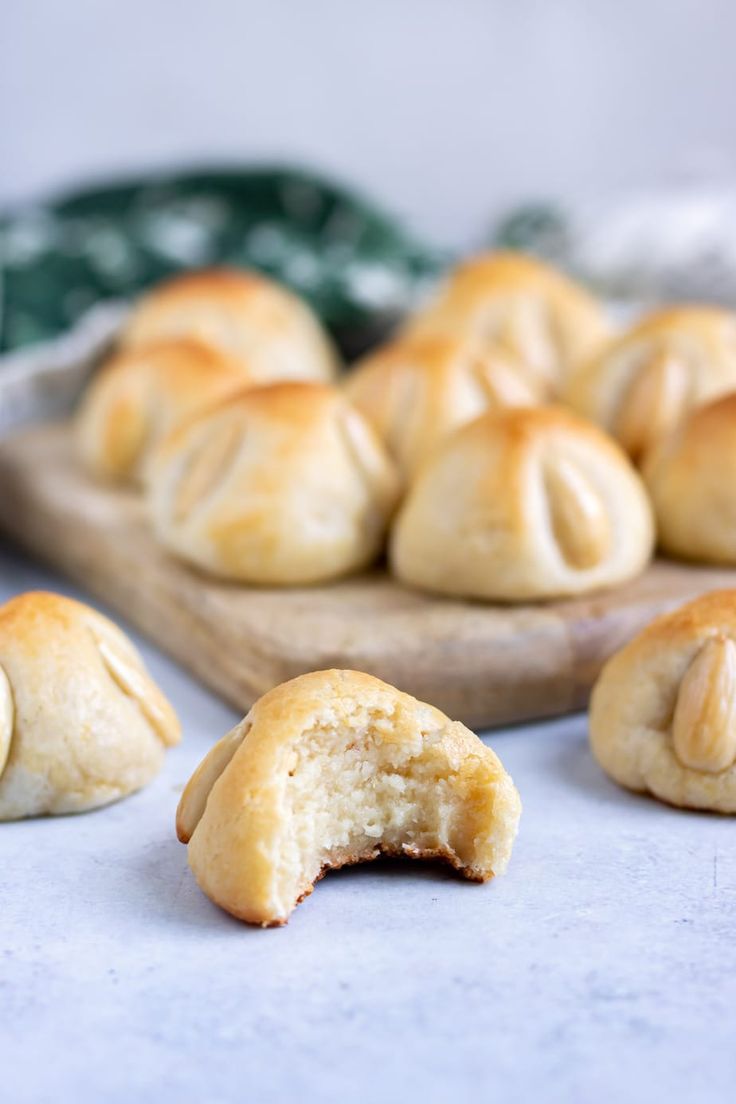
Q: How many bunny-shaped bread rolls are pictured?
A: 0